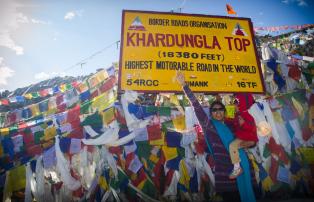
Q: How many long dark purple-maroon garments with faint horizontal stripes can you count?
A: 1